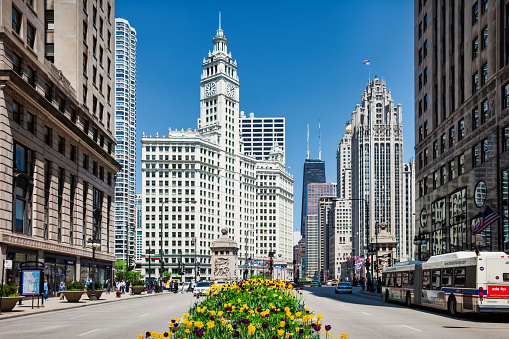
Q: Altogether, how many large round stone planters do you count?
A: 4